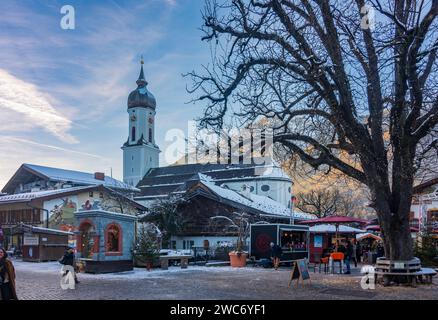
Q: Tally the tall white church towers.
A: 1